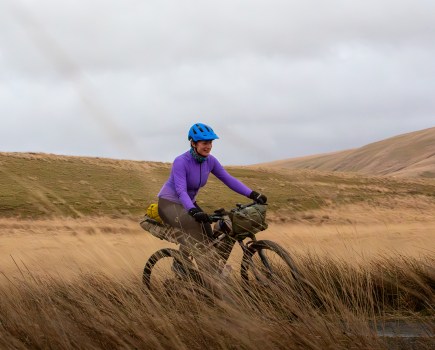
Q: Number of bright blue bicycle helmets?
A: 1